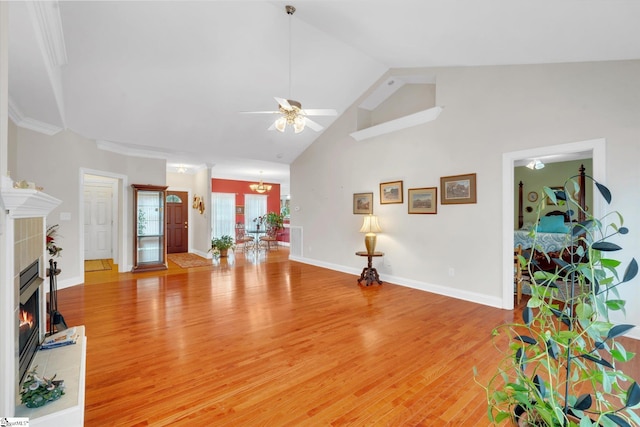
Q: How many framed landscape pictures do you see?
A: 4